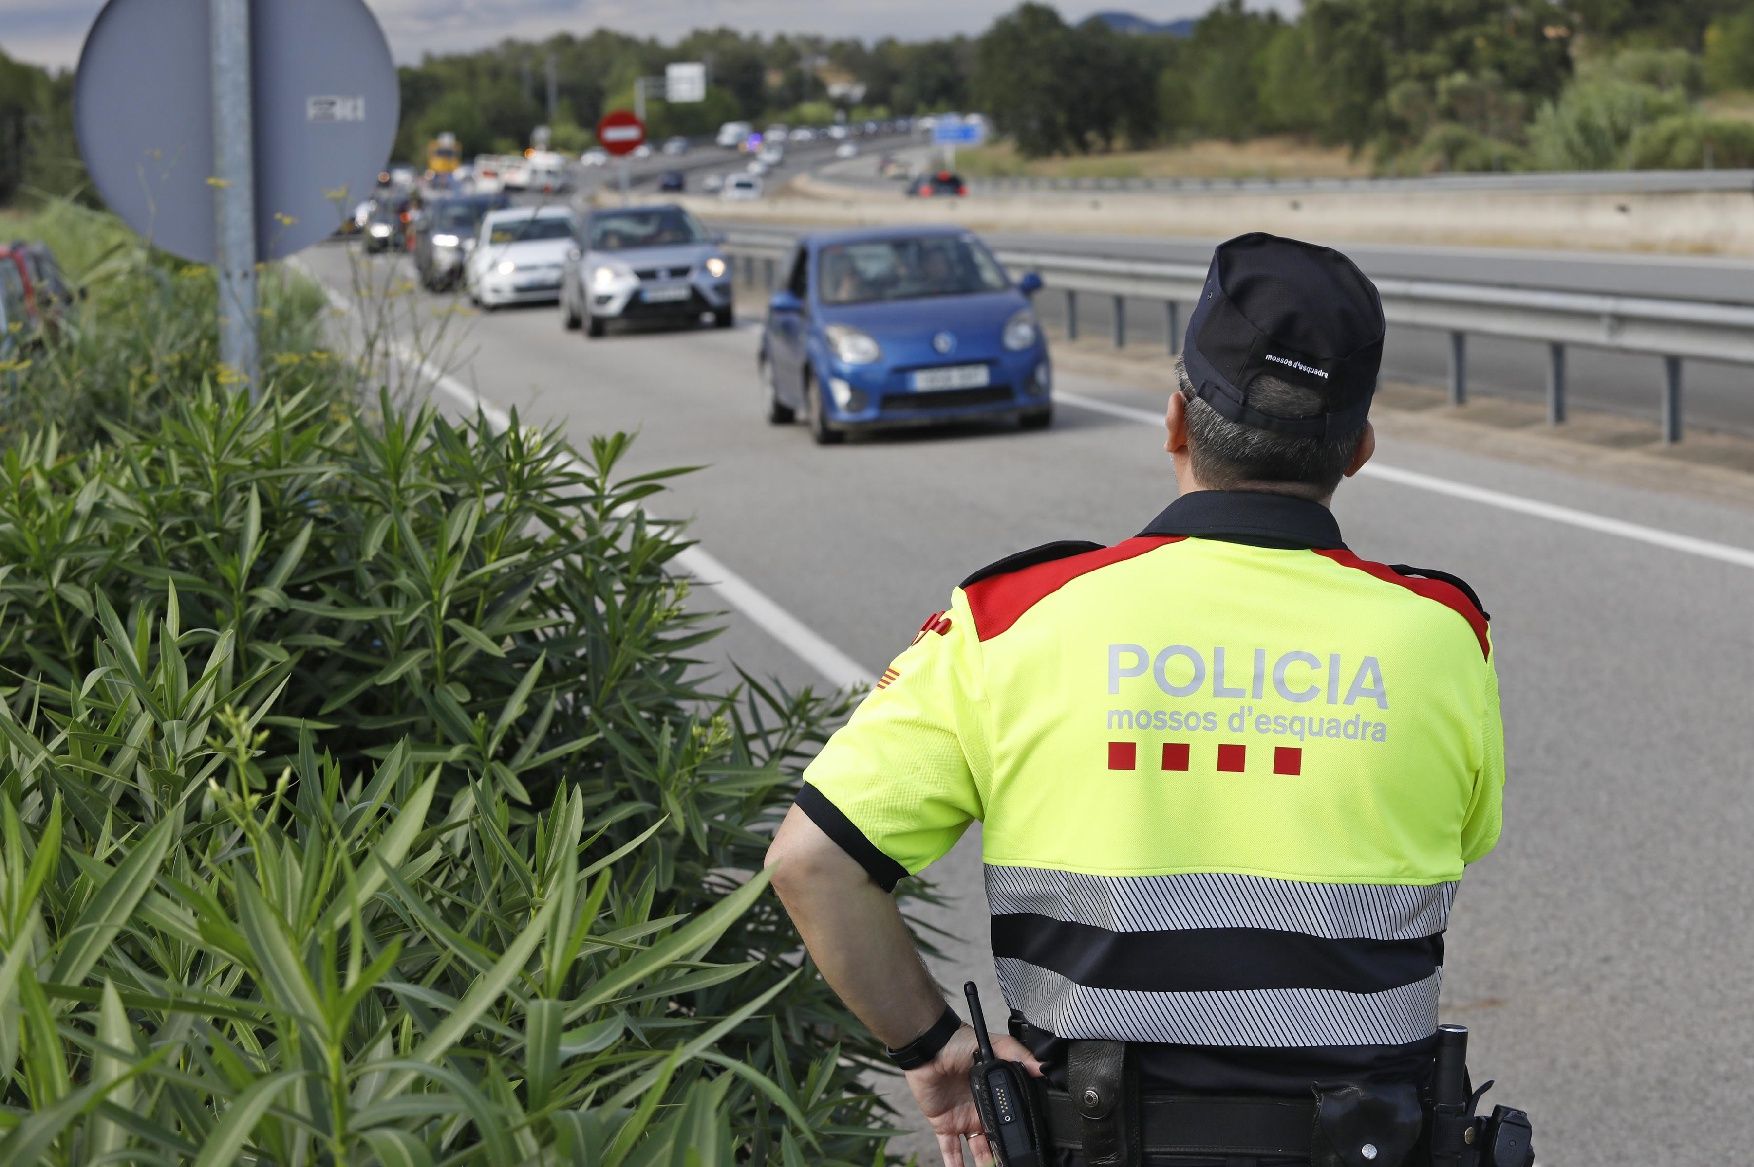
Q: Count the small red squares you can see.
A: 4